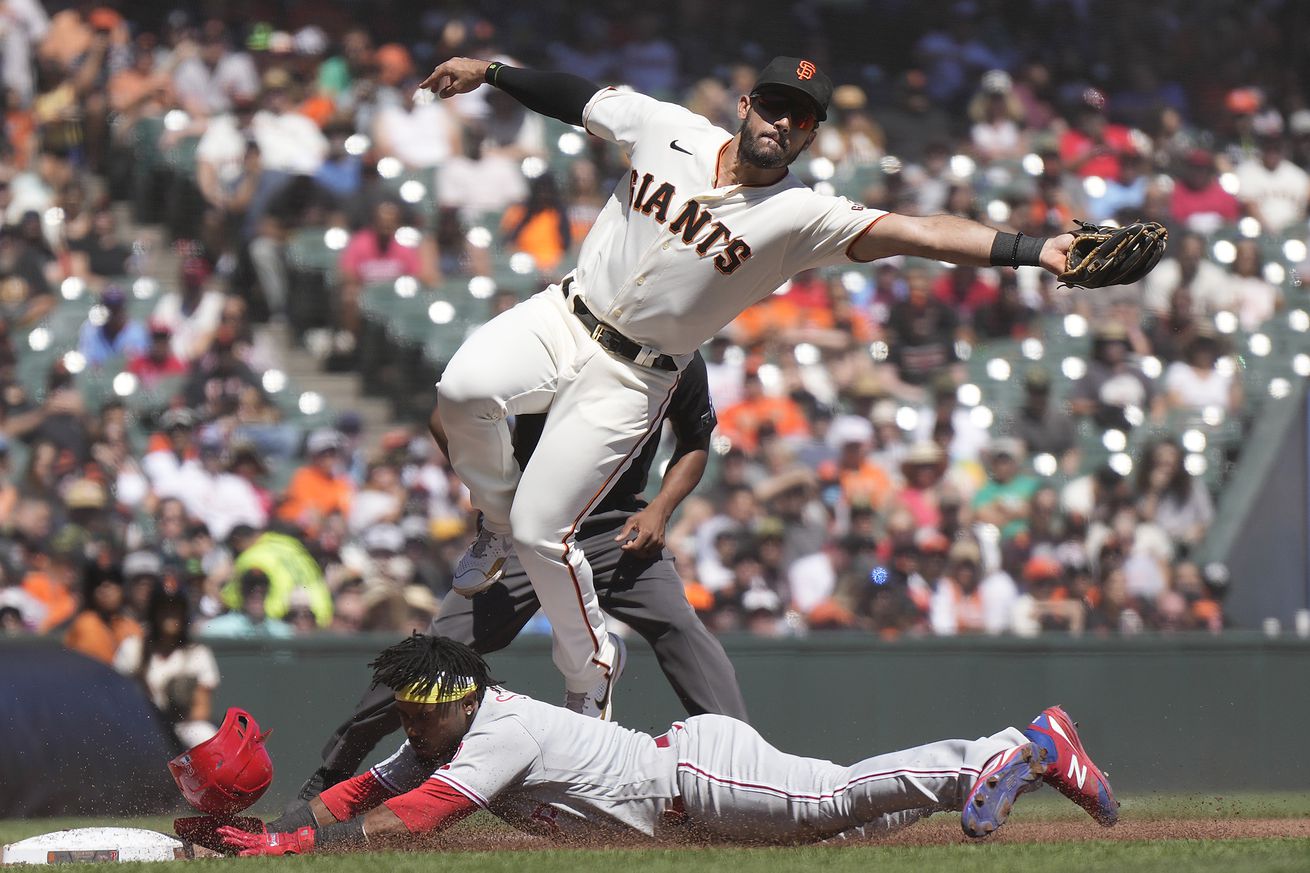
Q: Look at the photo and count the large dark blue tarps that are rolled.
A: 1